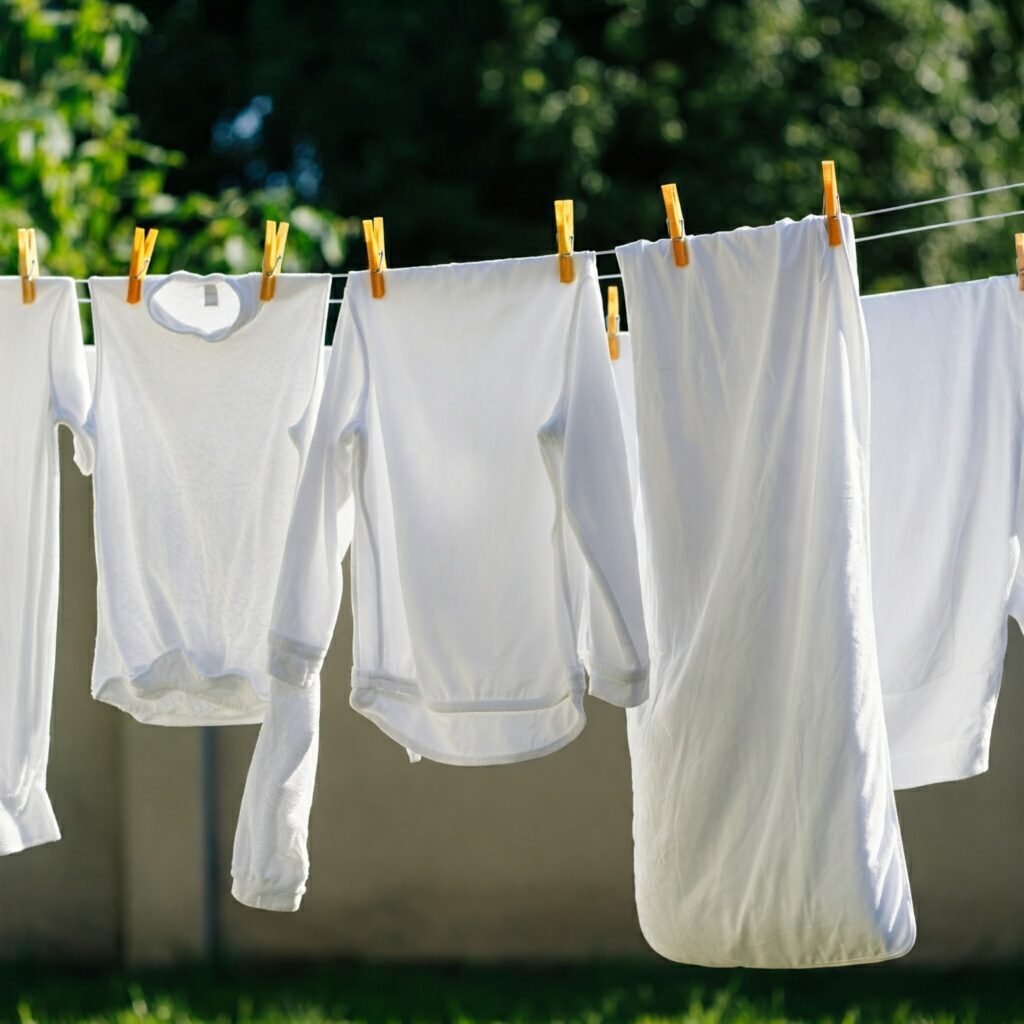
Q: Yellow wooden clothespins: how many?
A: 9